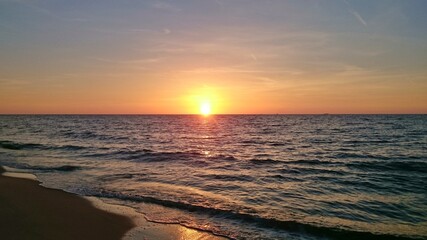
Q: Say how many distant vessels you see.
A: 1